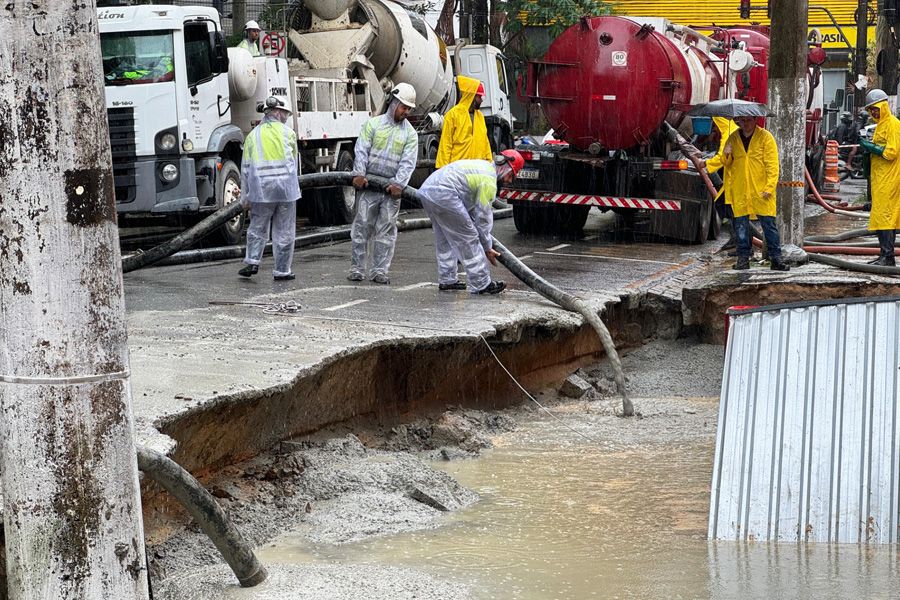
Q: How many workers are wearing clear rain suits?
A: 3